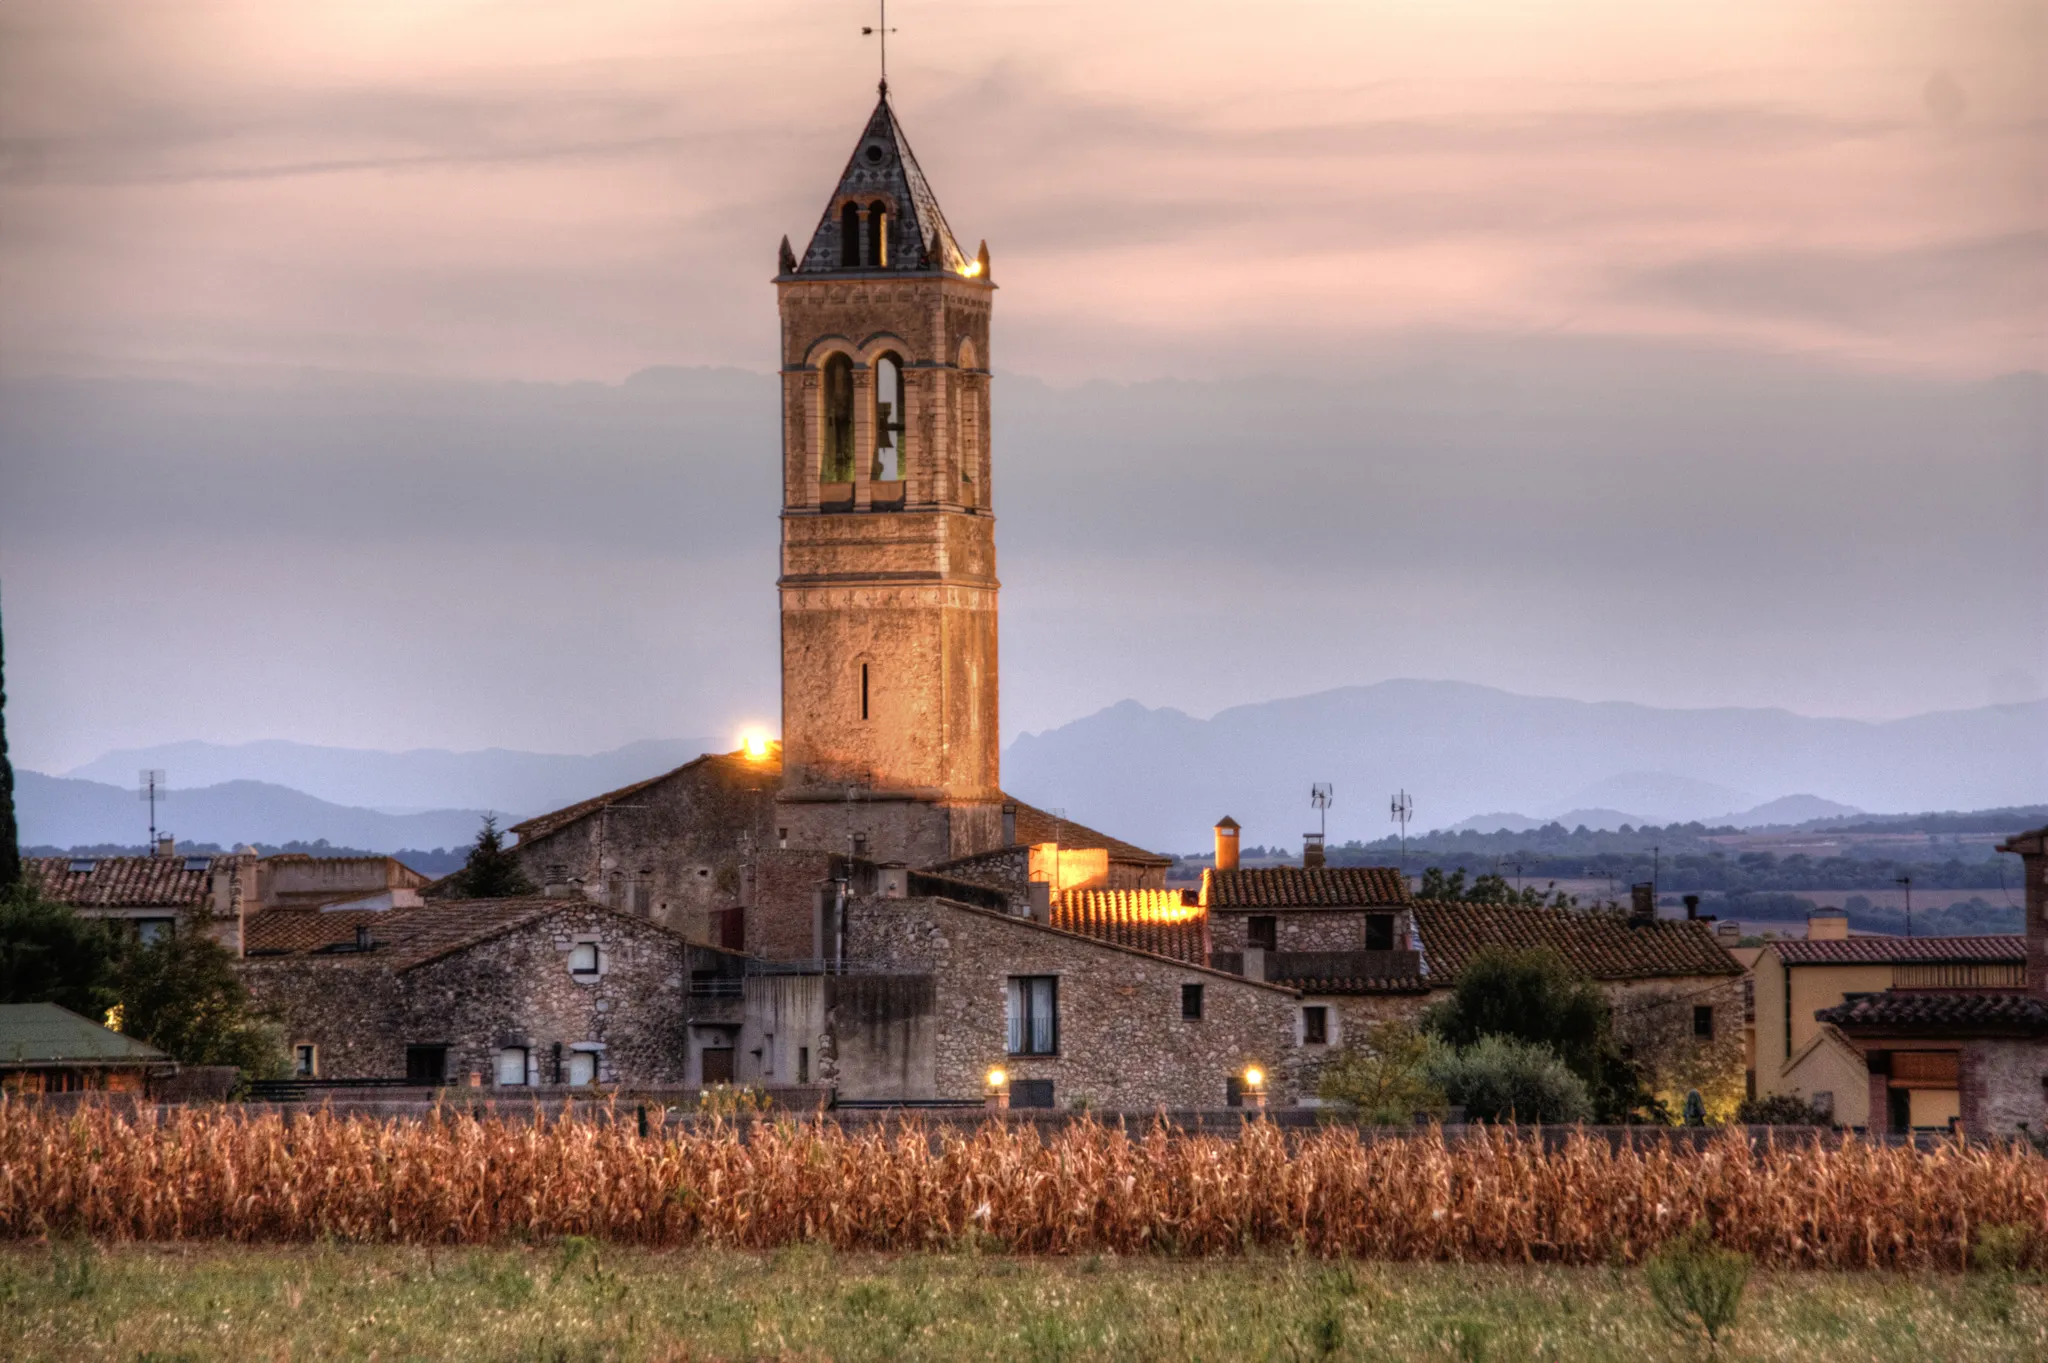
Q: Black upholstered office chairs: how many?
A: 0